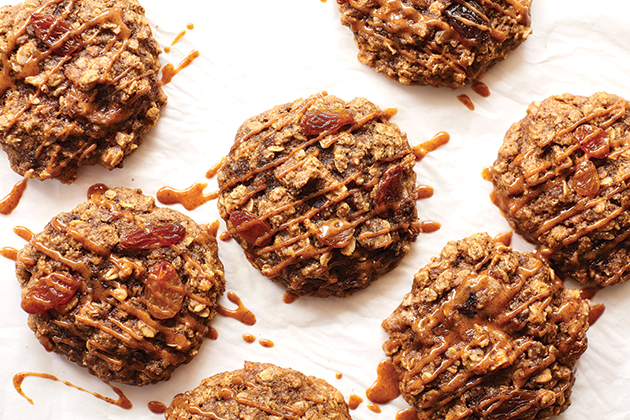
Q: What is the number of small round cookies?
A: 7